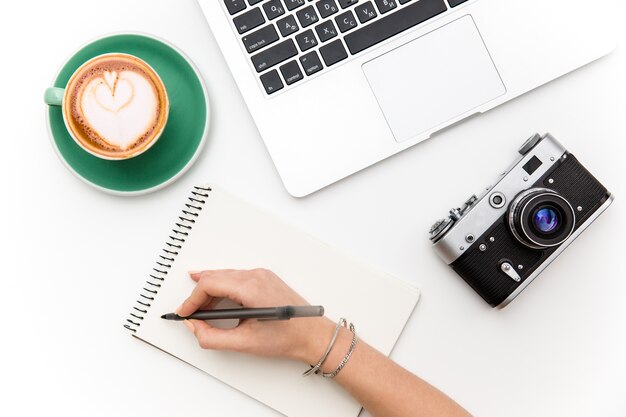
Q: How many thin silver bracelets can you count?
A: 2